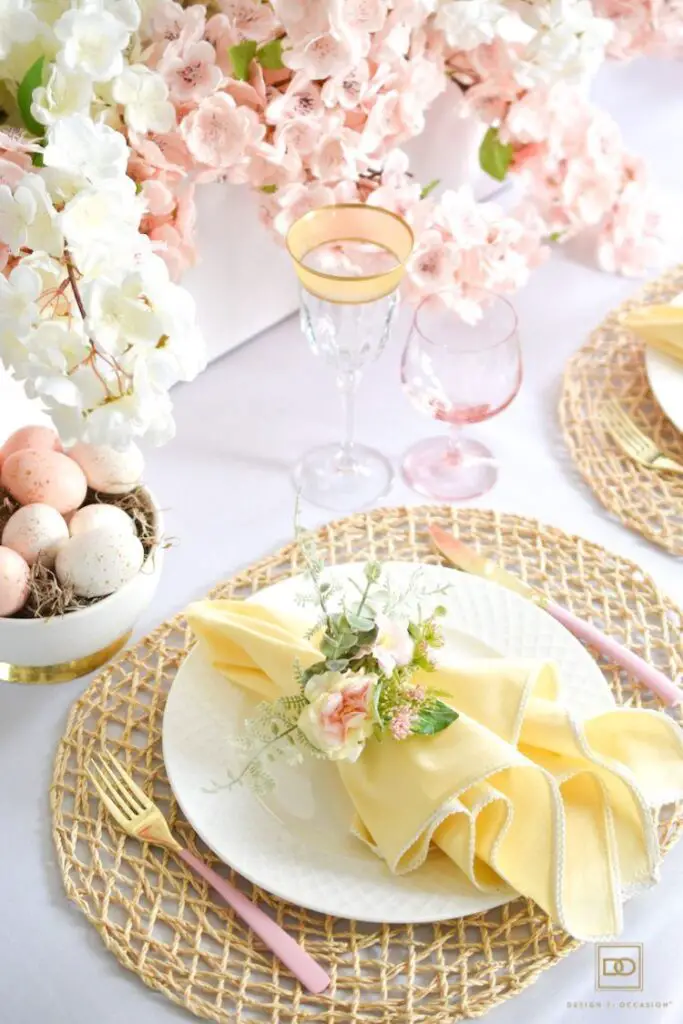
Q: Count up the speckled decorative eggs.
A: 7